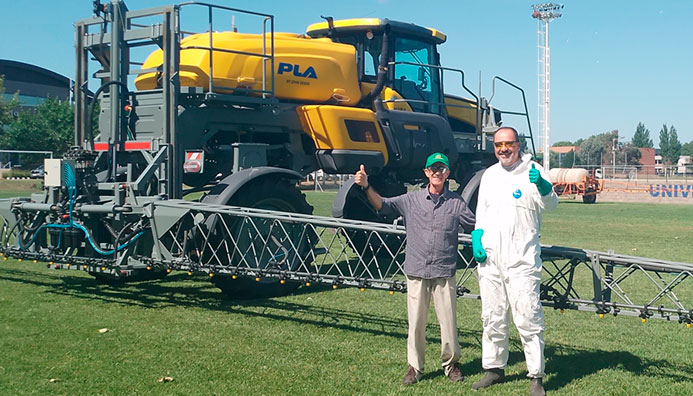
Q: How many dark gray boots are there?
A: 2